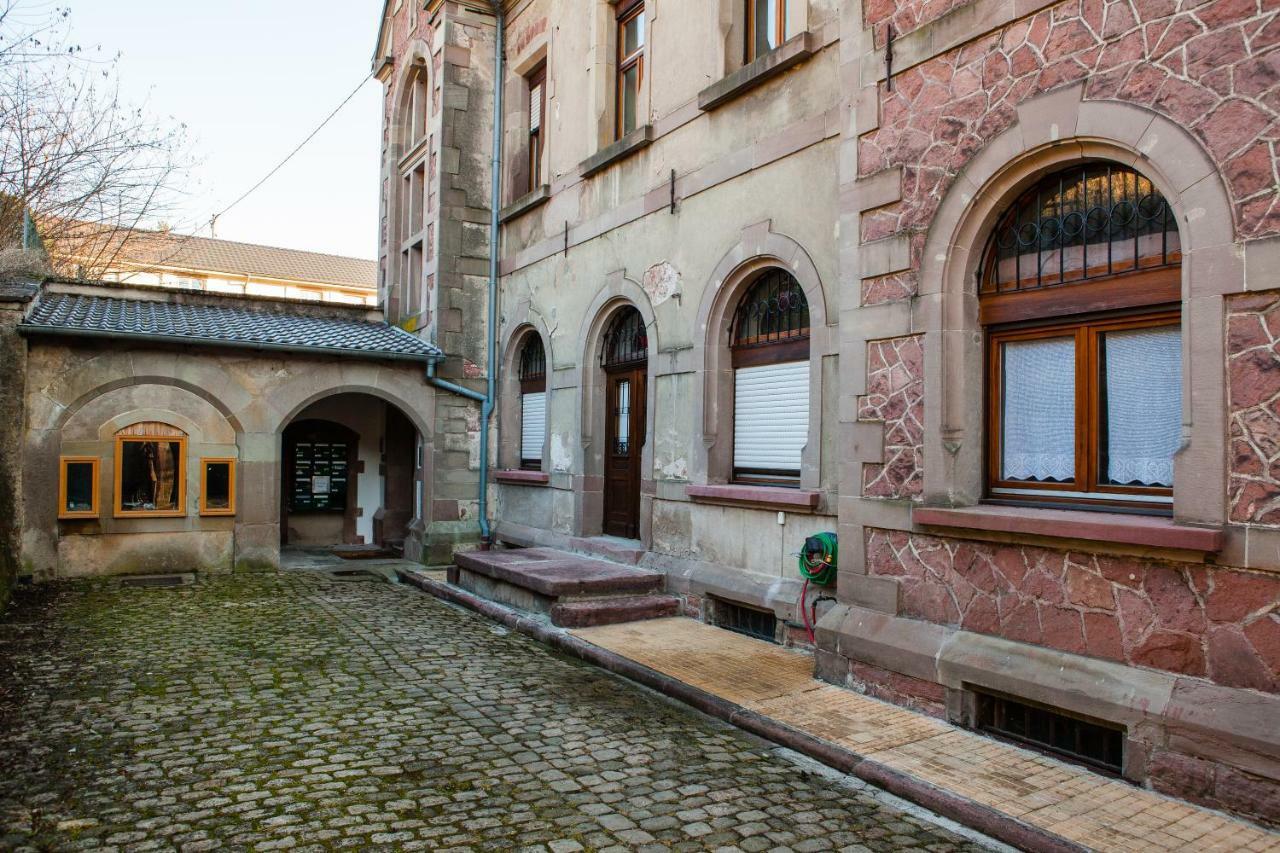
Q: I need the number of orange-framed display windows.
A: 3